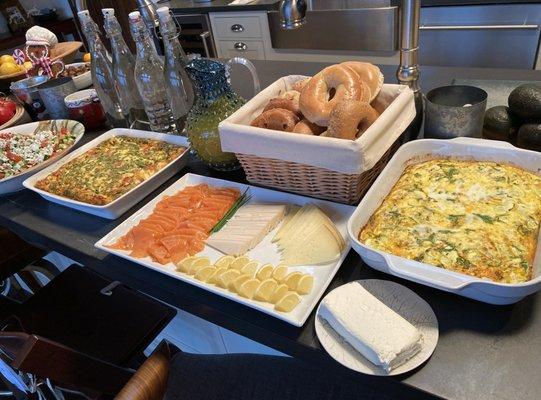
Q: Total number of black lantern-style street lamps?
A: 0